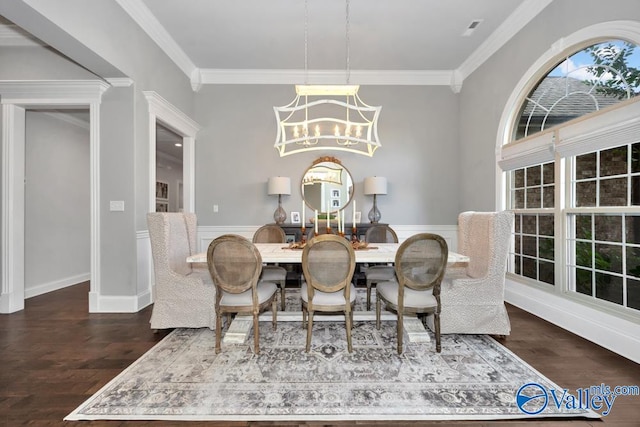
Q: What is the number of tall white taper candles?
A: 6